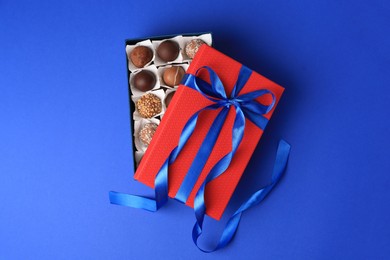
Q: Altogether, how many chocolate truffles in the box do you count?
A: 8